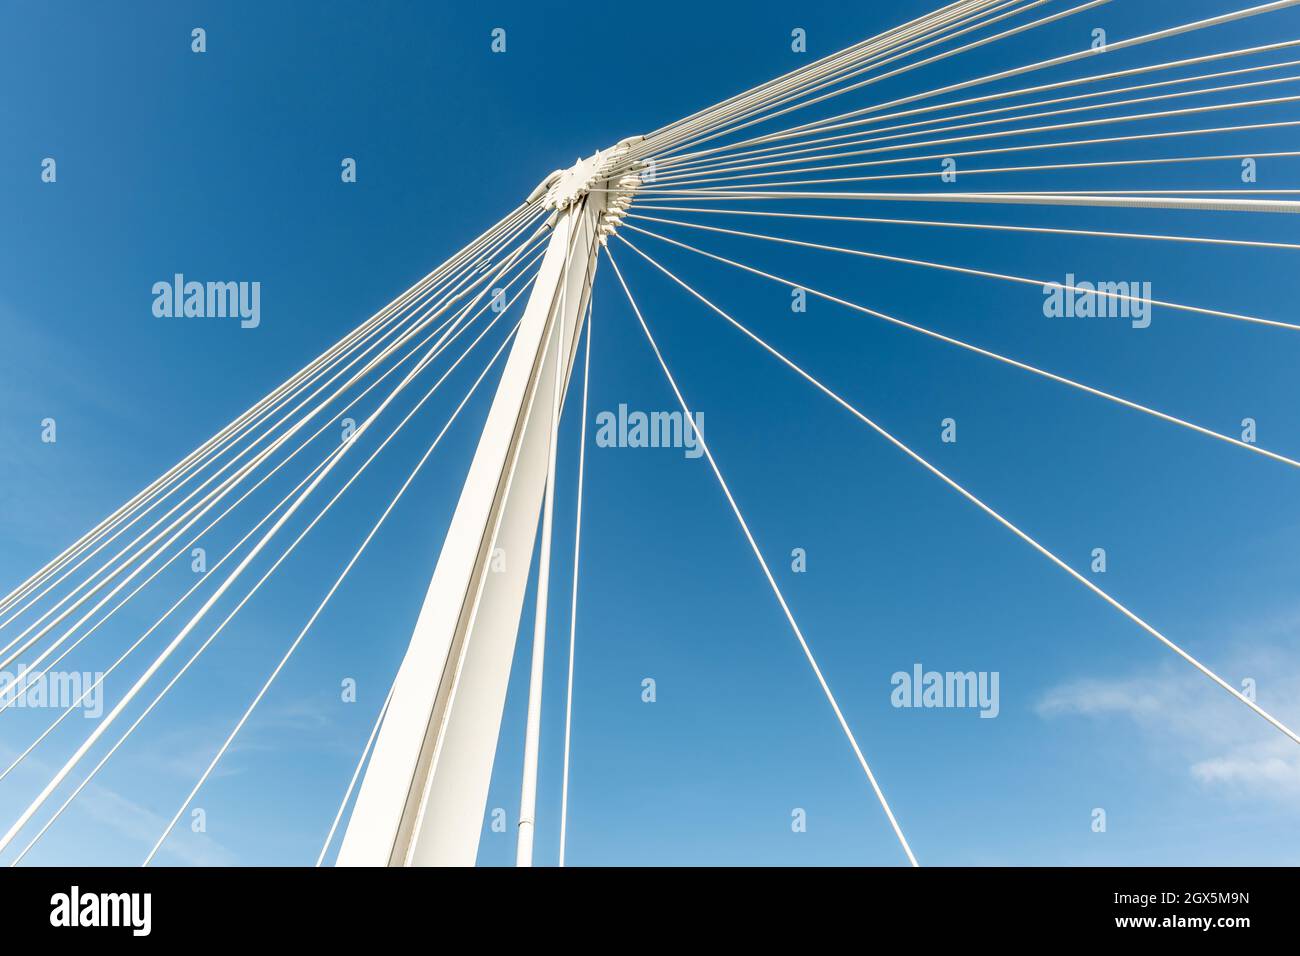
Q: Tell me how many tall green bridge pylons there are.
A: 0